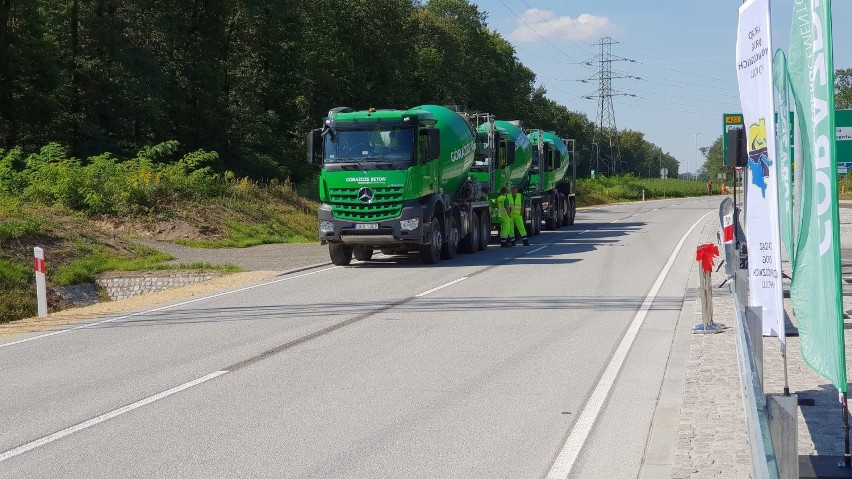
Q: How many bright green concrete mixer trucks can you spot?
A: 3